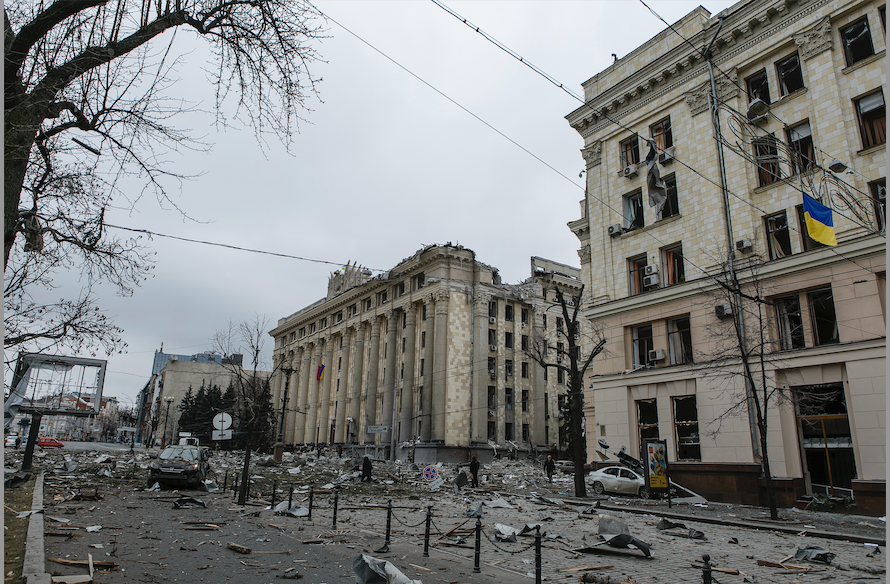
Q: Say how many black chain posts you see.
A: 12